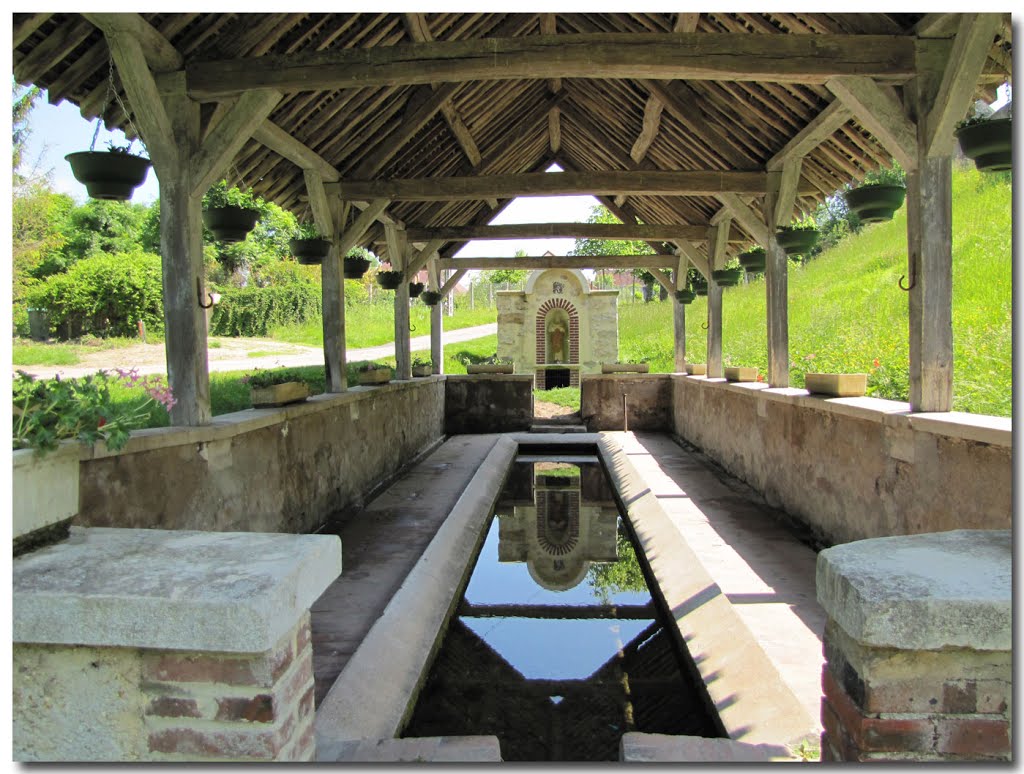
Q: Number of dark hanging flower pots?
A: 14